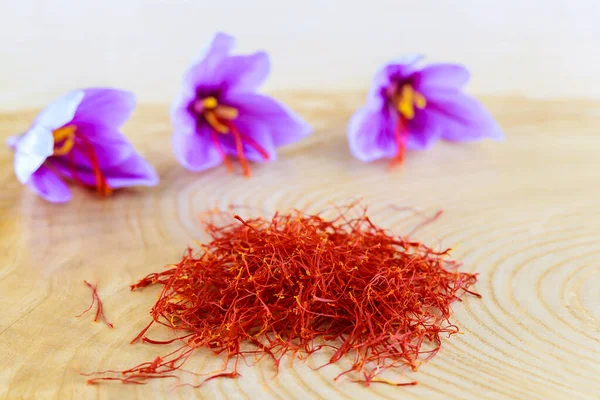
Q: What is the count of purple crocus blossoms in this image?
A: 3